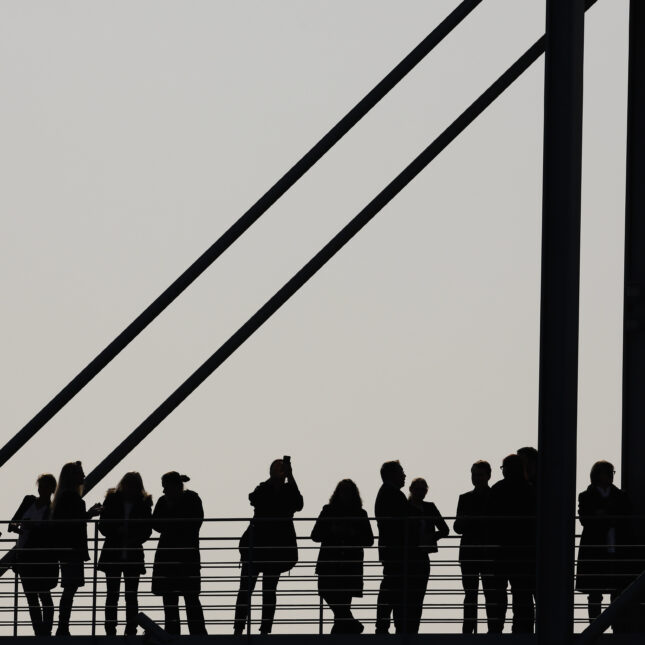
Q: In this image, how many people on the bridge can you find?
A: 12